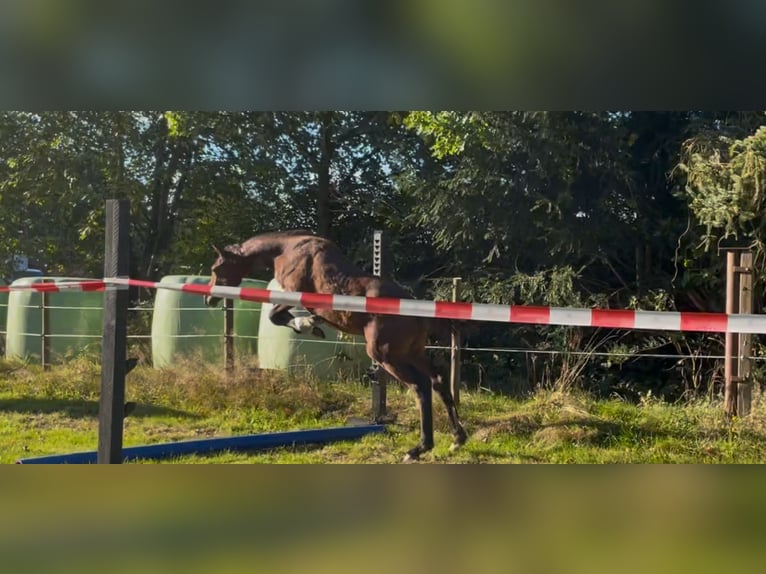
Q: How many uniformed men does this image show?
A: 0